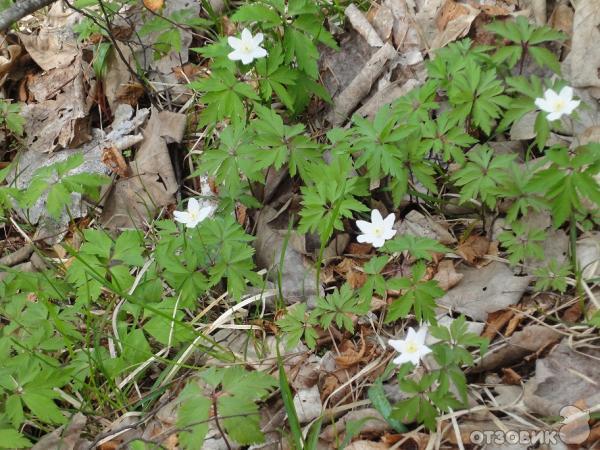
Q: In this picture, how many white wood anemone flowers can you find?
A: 5